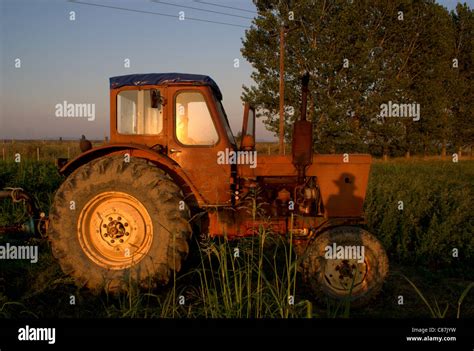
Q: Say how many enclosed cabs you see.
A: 1